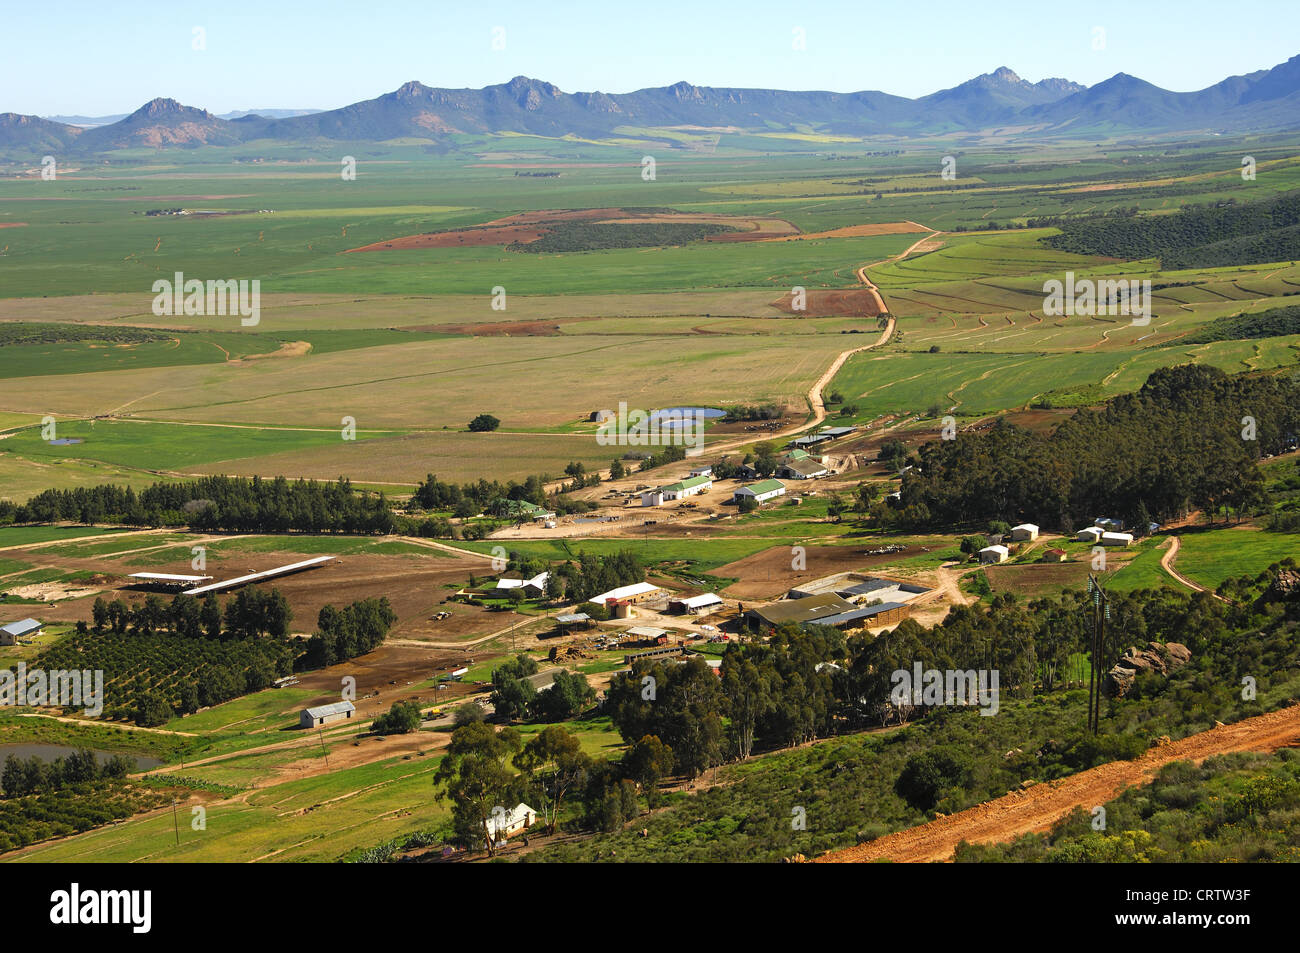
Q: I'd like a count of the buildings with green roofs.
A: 4